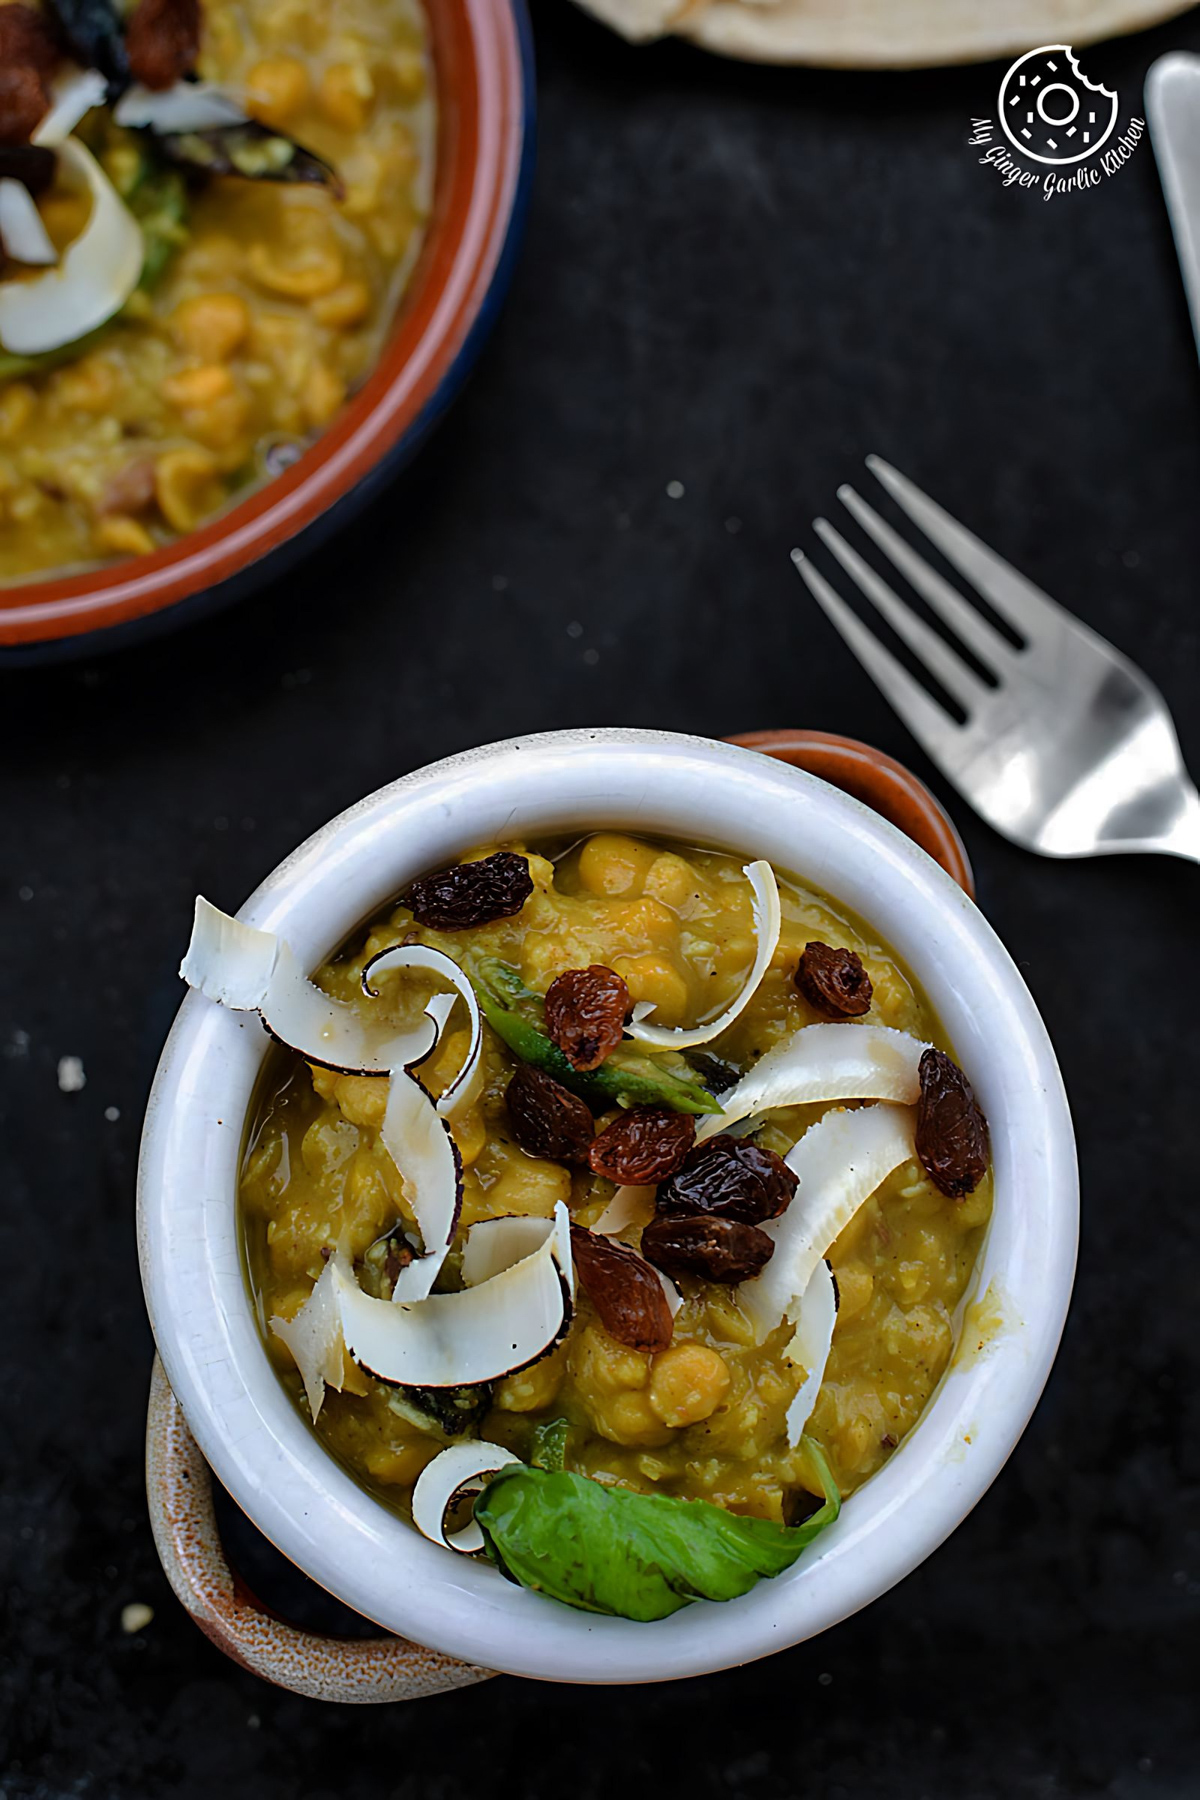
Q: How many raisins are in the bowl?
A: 9